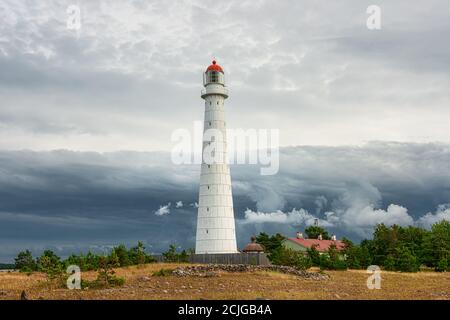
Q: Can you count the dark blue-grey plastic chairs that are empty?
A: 0